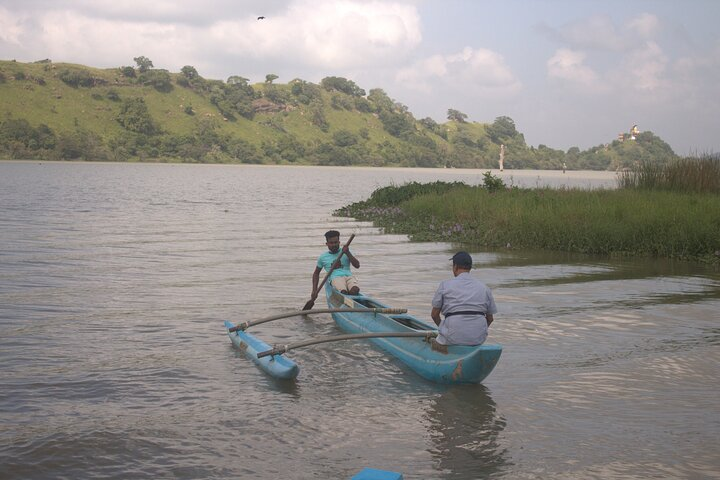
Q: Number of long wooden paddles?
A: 1